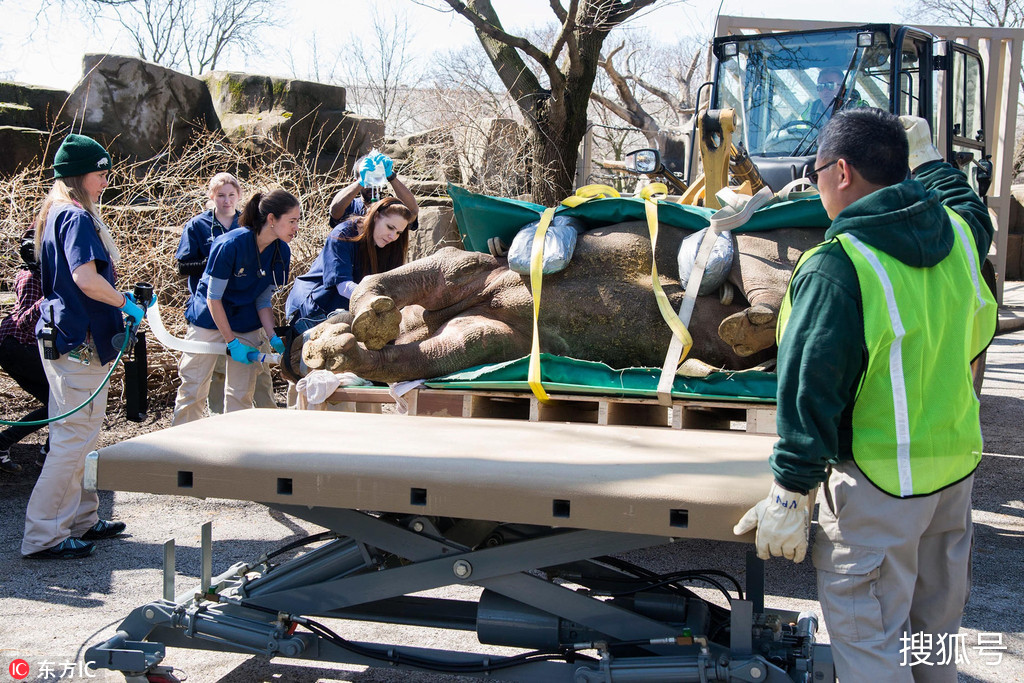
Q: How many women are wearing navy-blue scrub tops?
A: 4